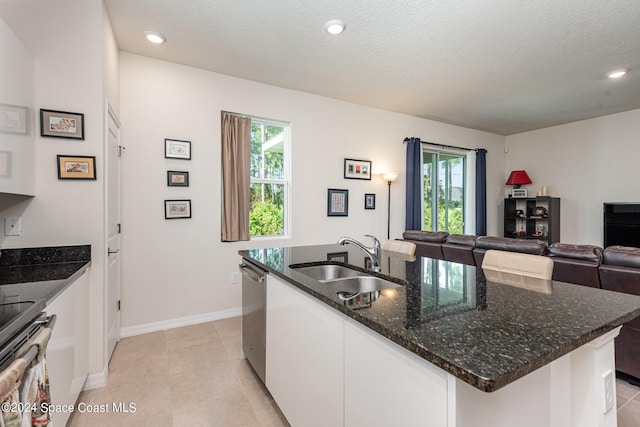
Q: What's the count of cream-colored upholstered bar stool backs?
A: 2